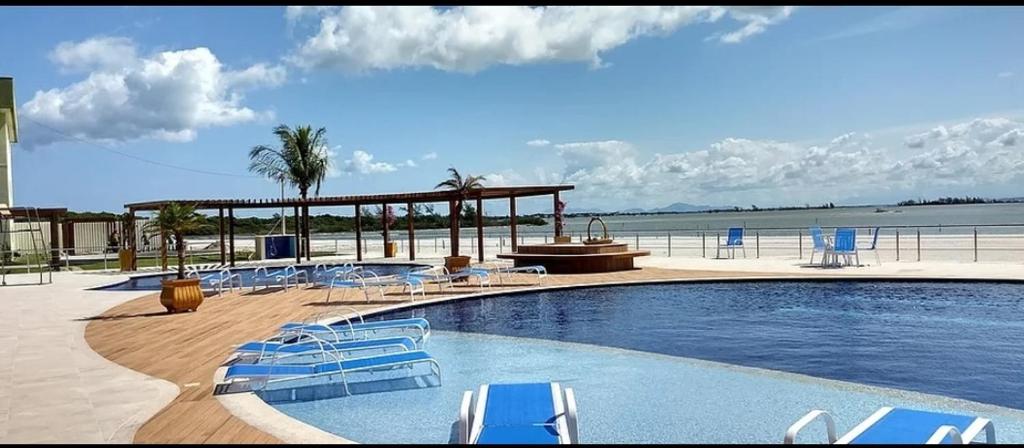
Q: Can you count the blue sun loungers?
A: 11